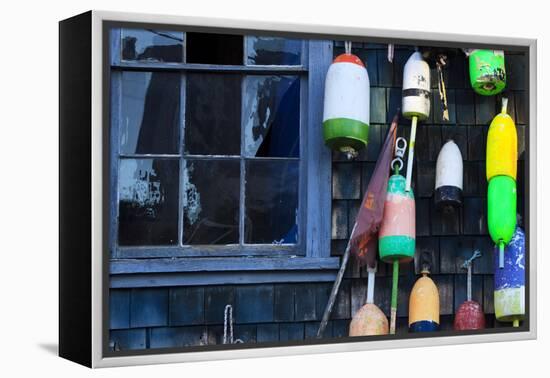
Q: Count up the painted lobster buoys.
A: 10